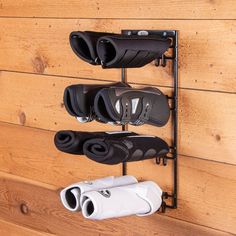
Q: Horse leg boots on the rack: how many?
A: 8